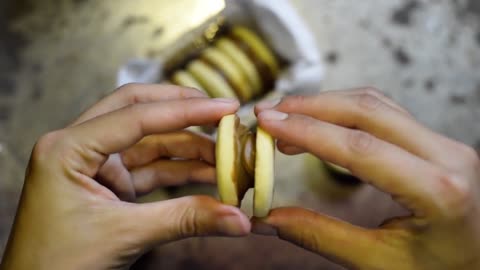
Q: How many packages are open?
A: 1